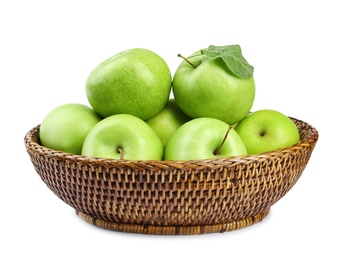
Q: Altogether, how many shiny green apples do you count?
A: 7